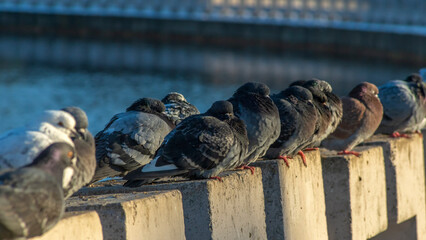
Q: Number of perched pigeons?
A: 12